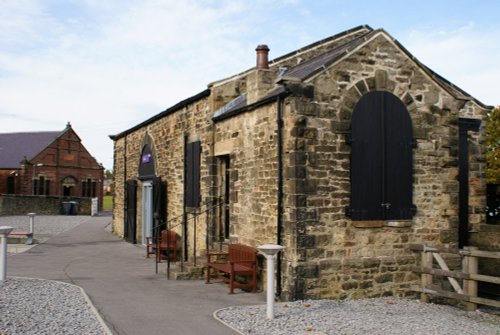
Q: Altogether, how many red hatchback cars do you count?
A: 0